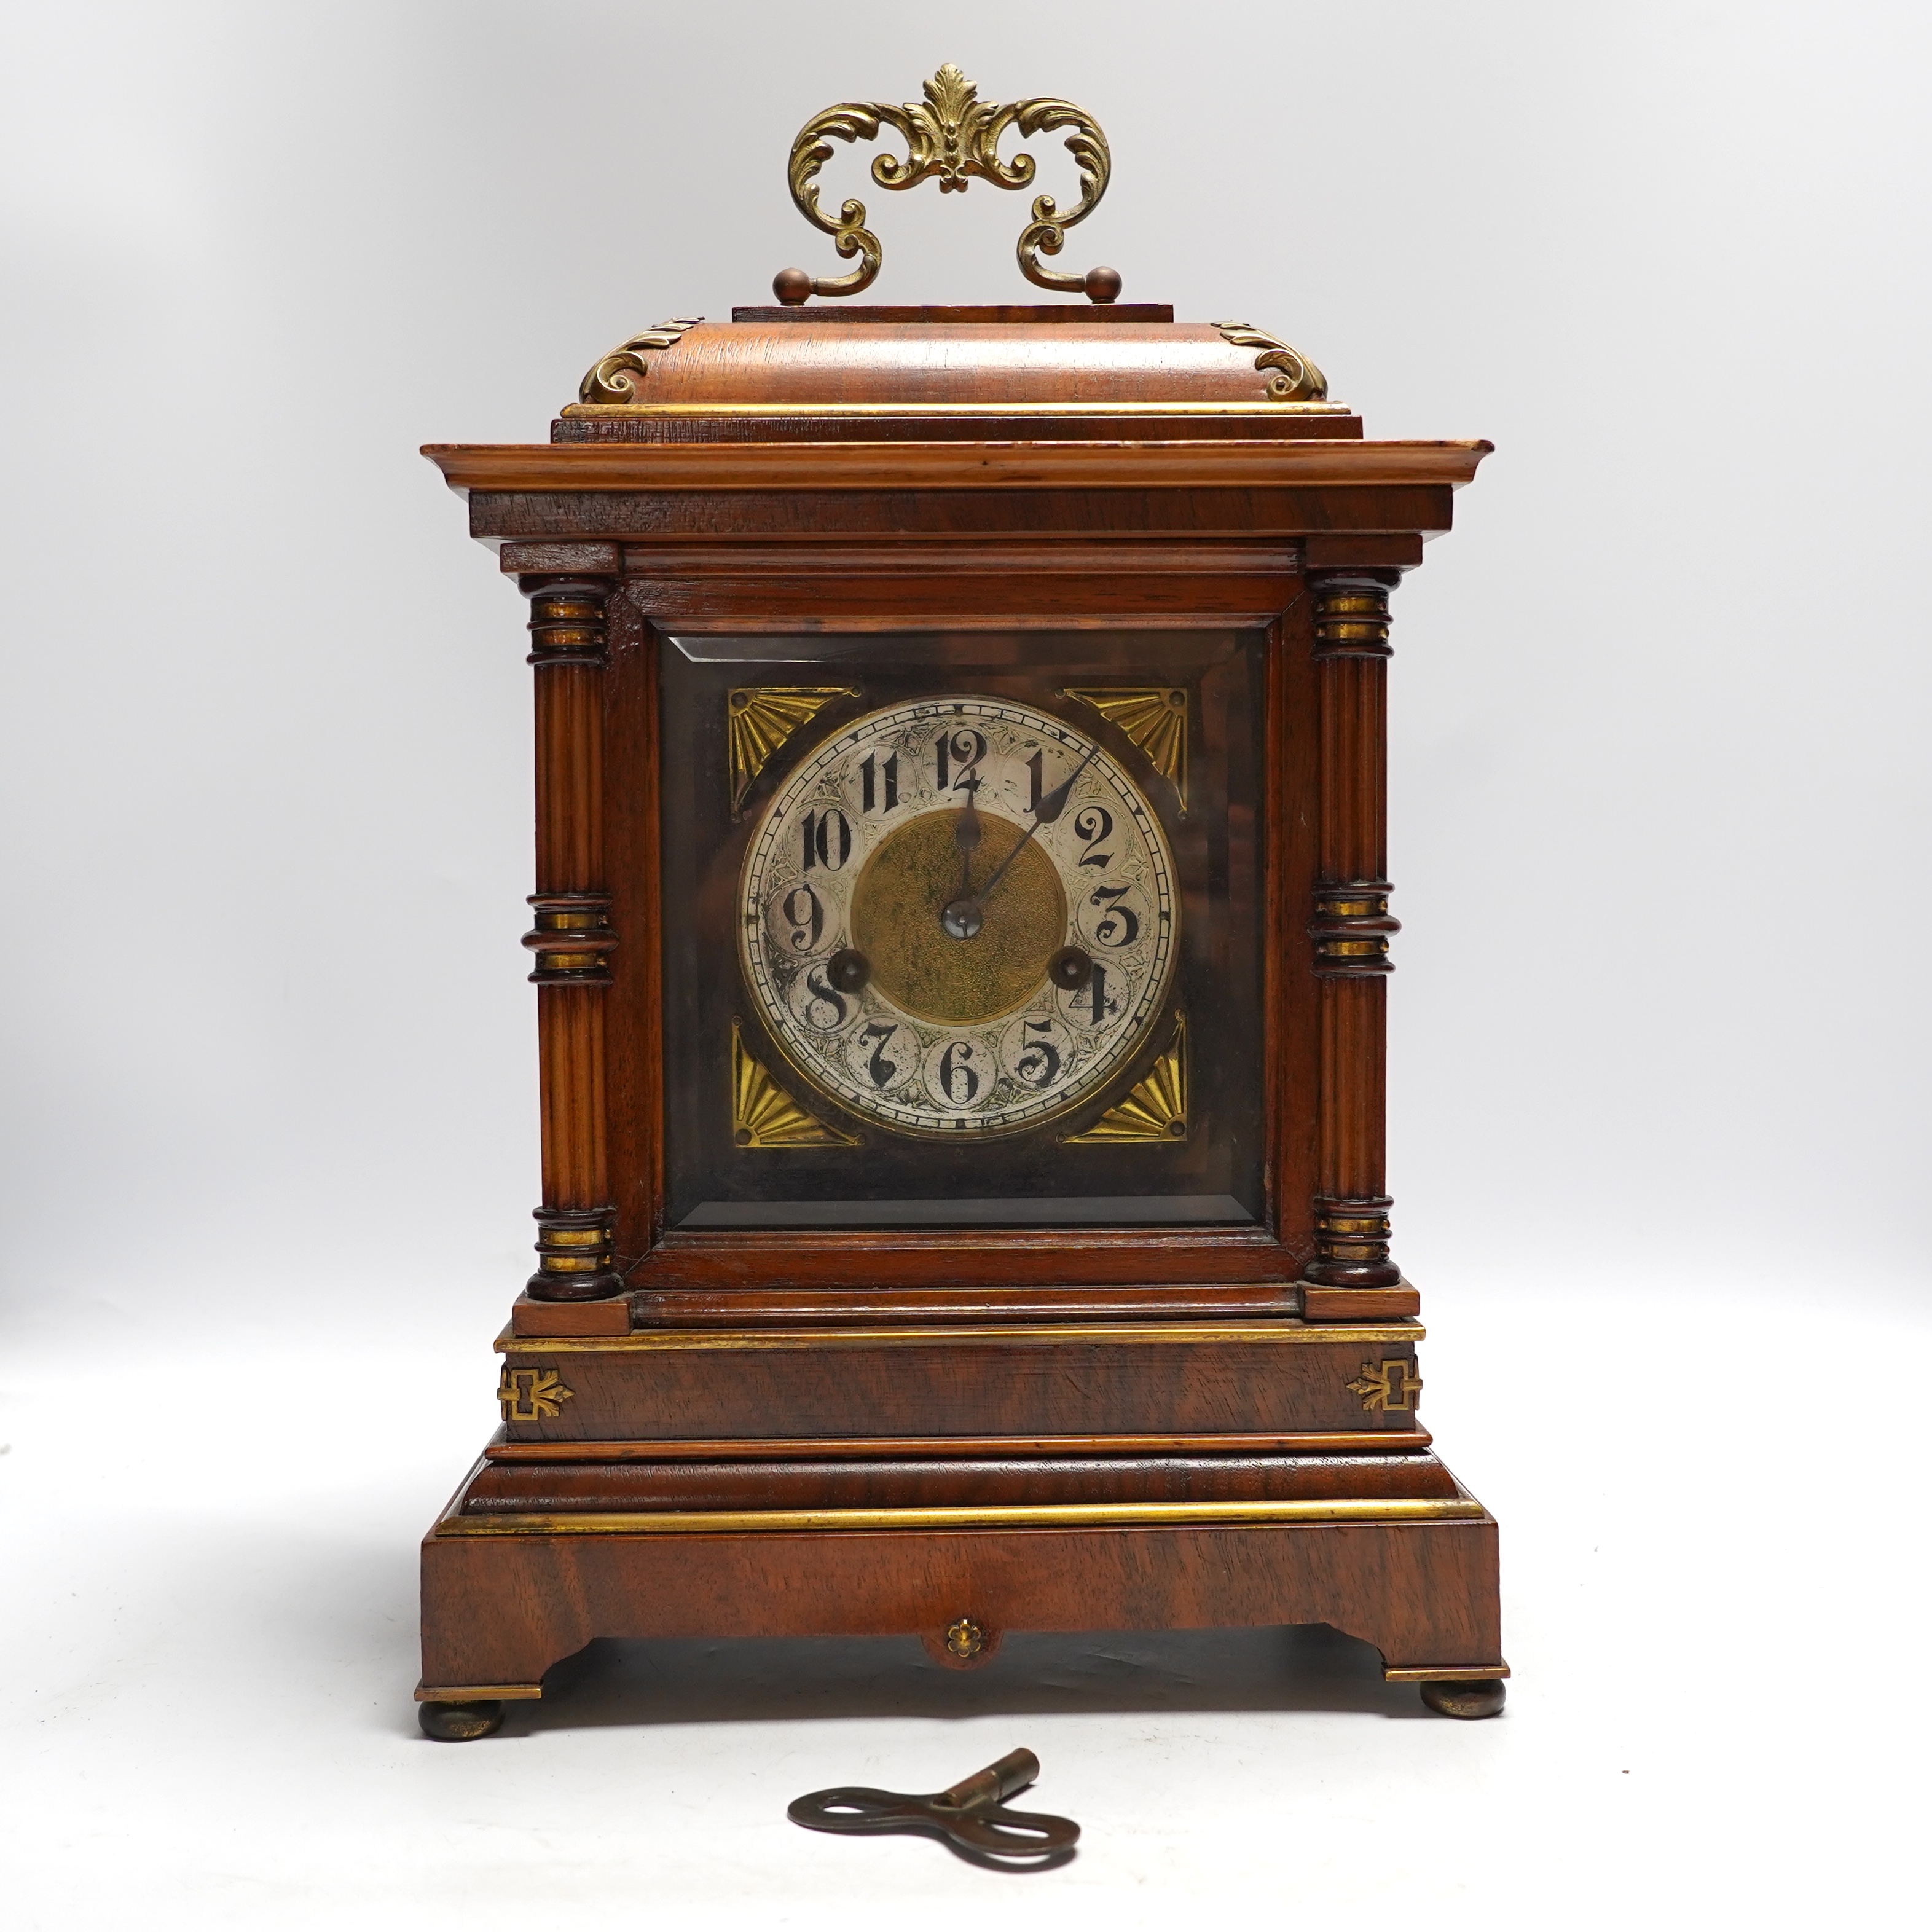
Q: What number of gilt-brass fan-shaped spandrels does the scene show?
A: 4